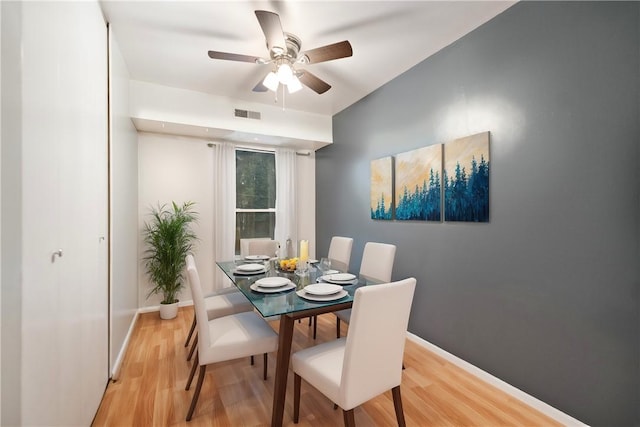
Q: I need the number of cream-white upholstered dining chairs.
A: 6